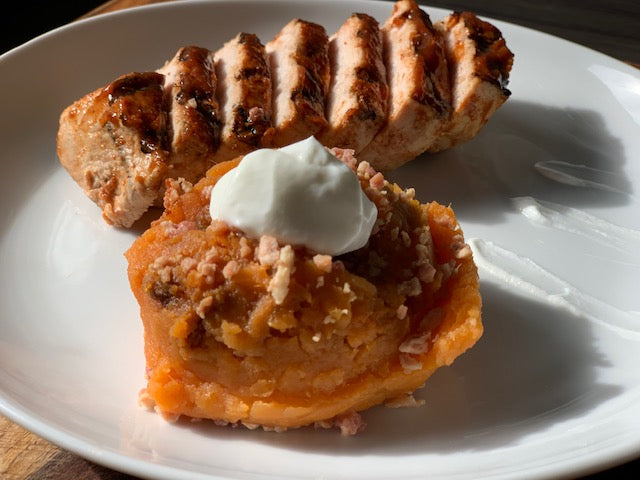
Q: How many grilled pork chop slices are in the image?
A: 7